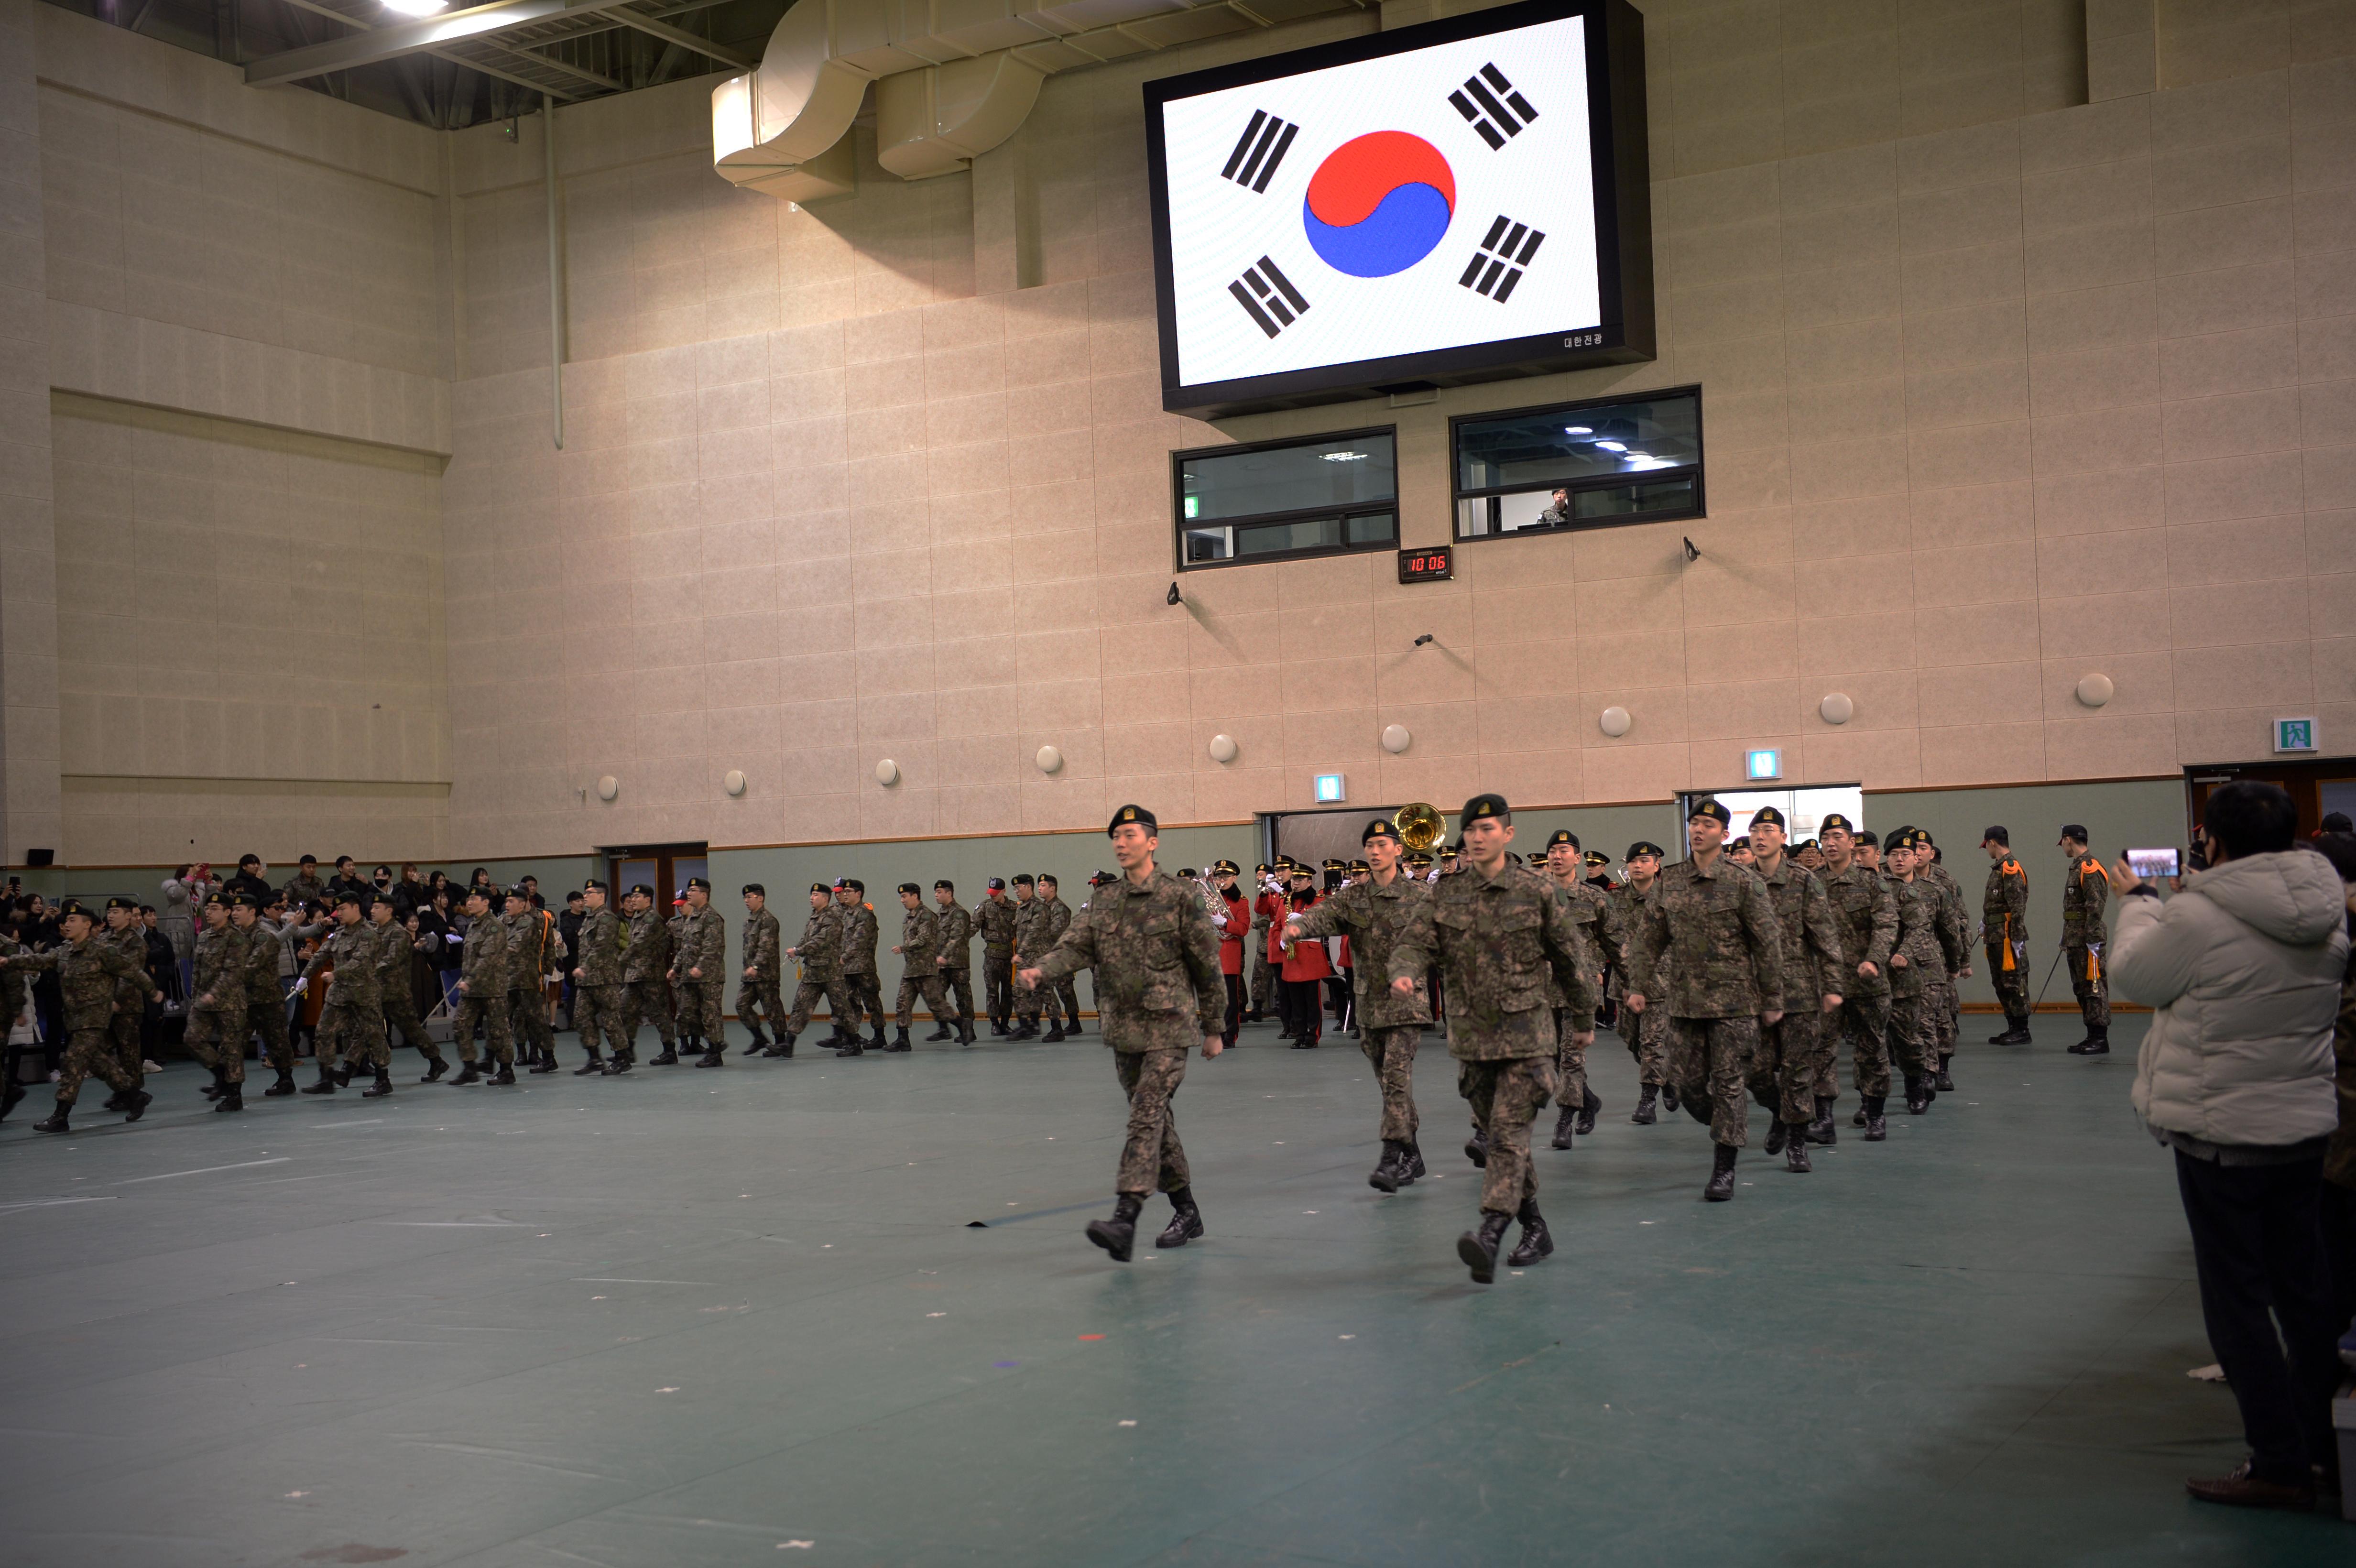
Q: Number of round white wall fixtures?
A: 9